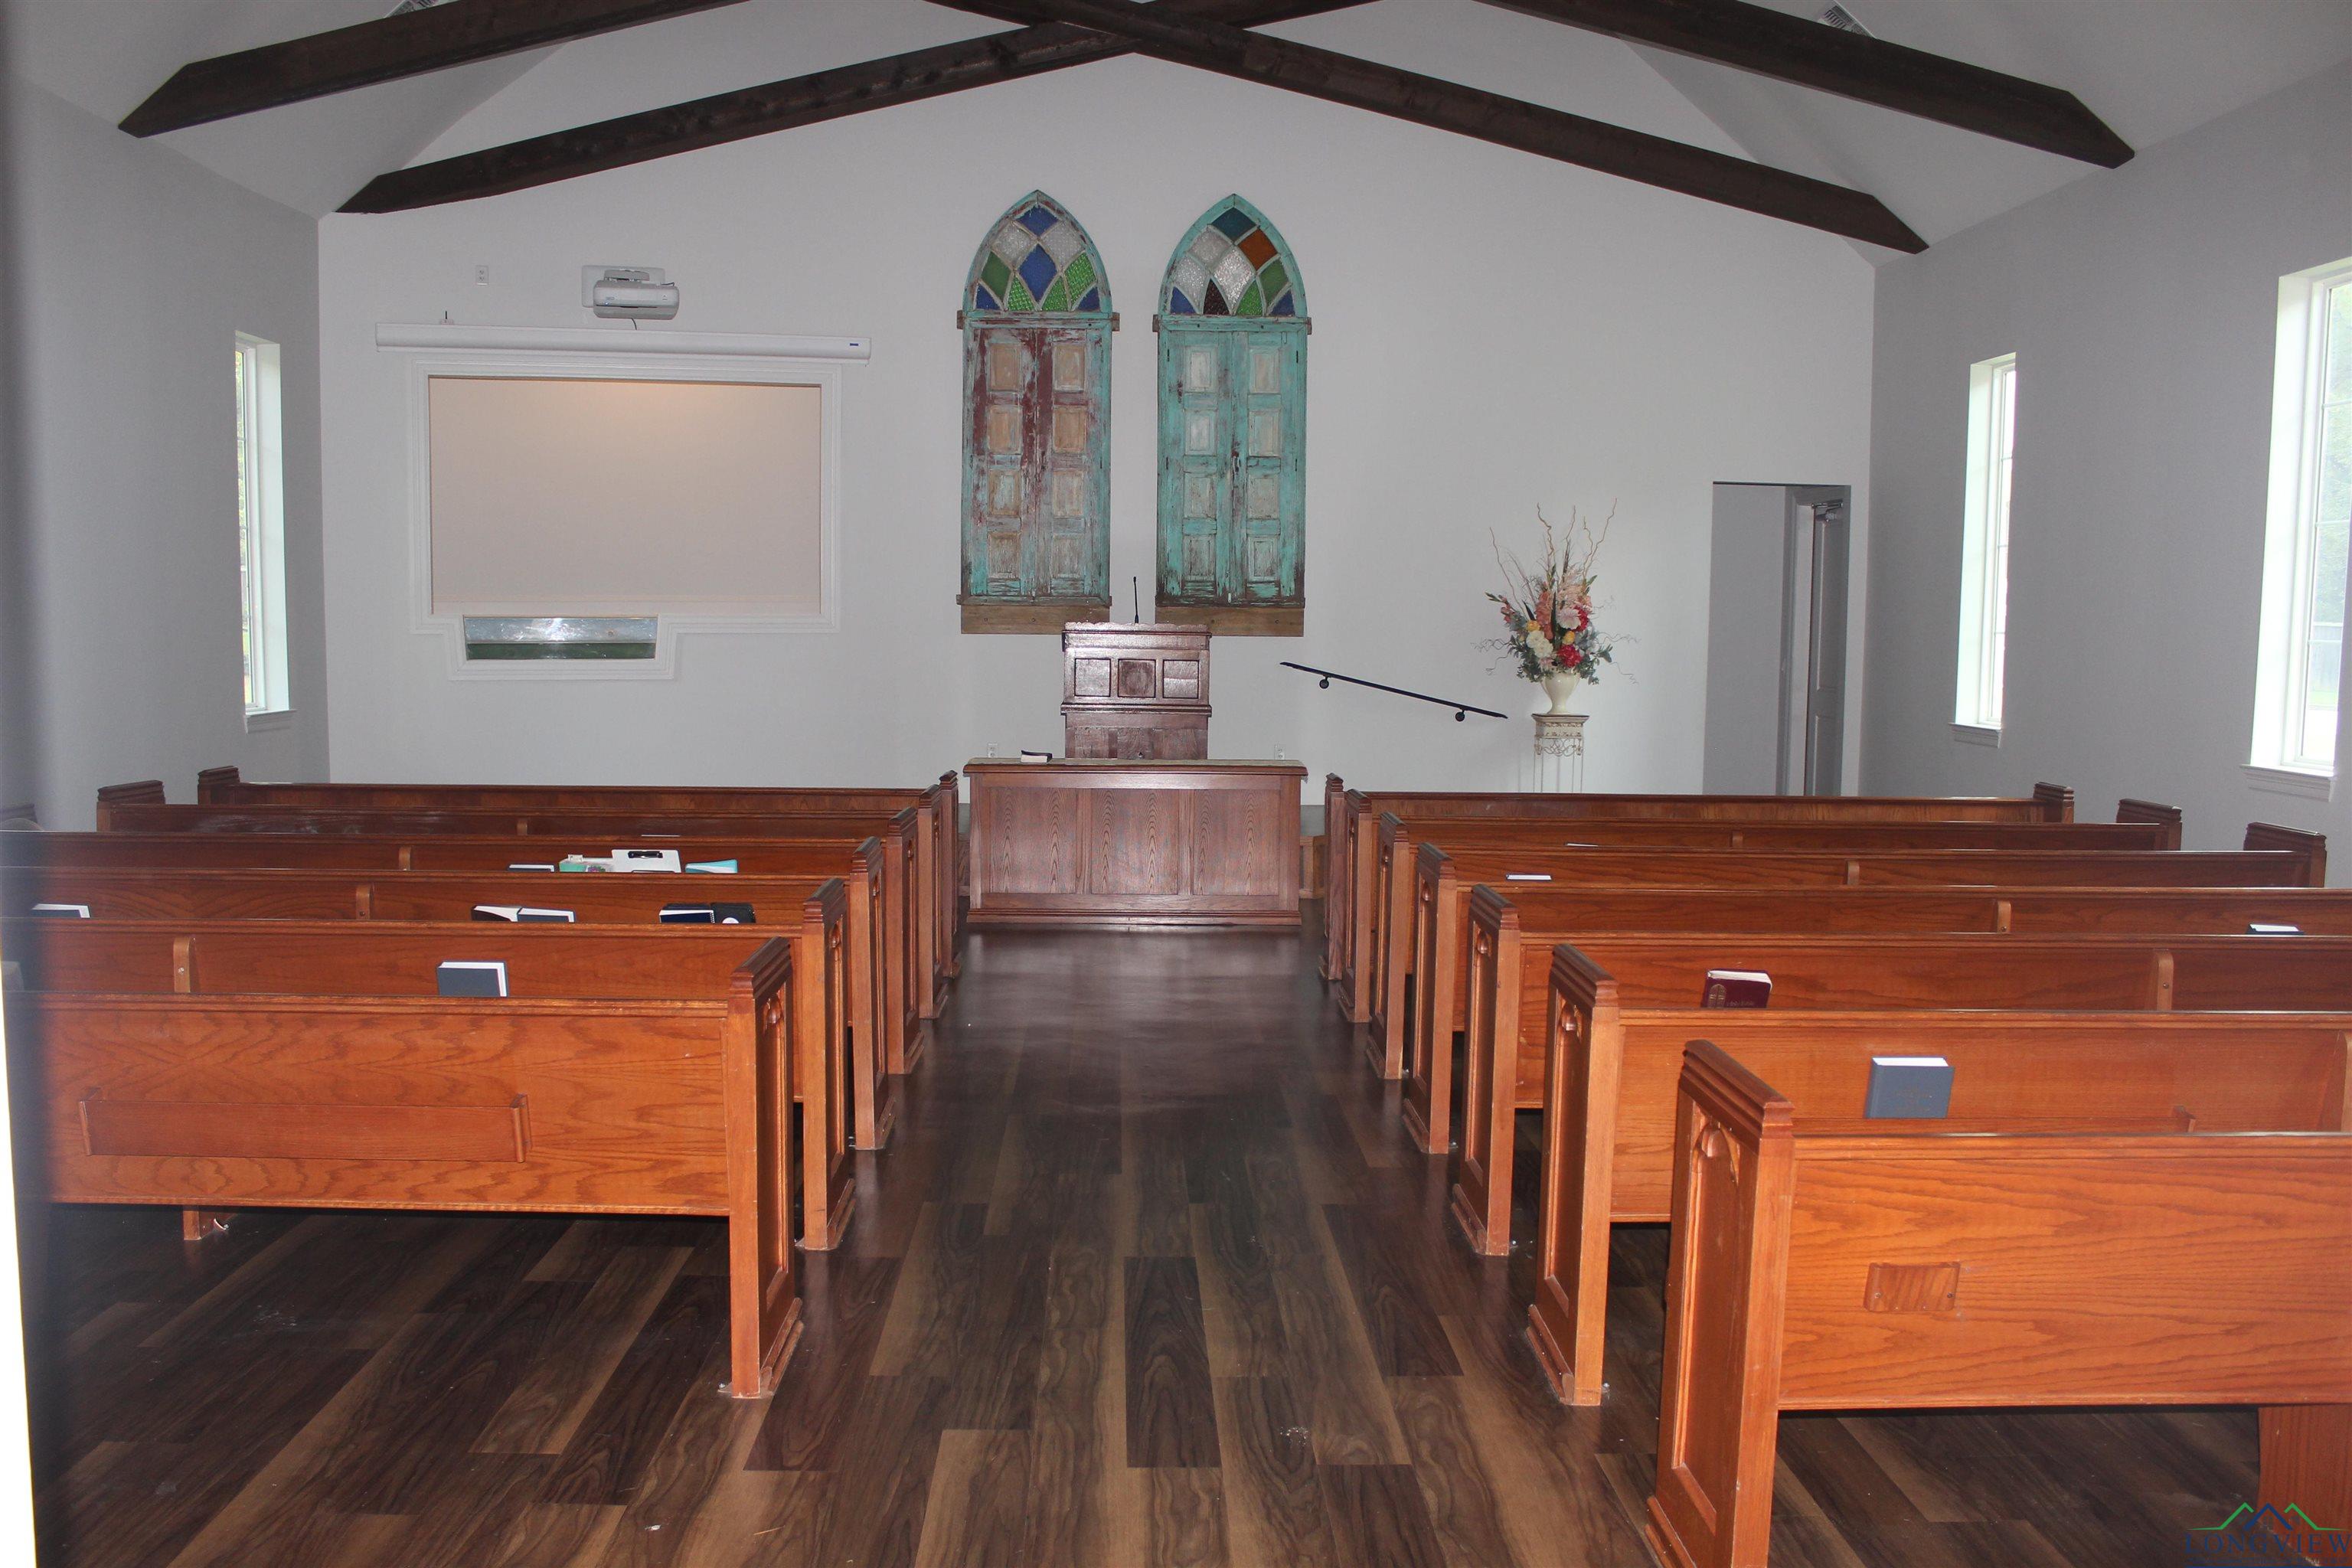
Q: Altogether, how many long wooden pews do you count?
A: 13